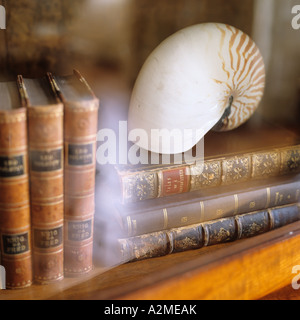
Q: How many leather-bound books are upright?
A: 3